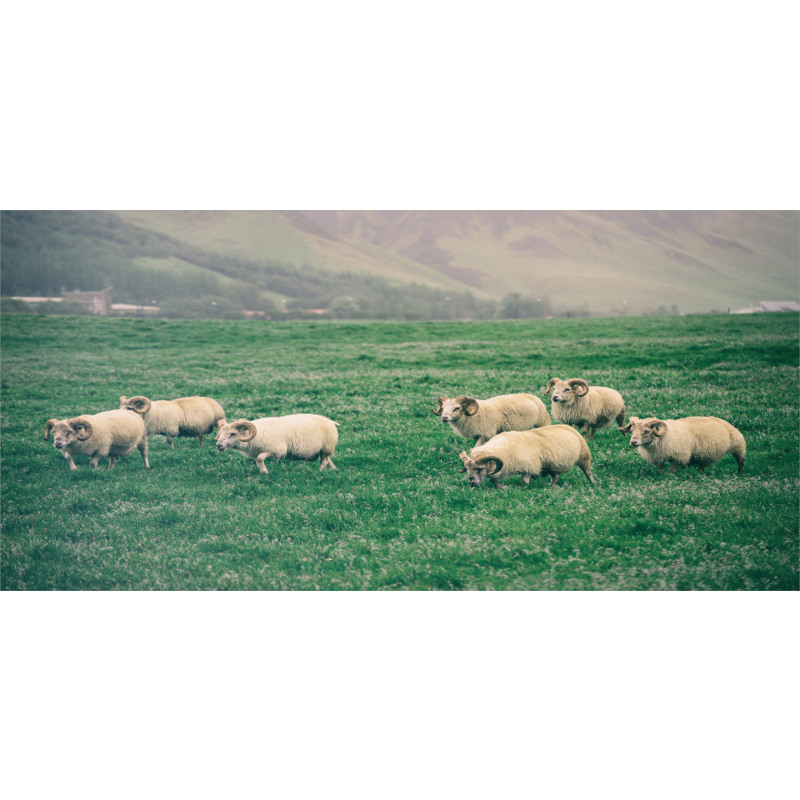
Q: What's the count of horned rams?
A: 7